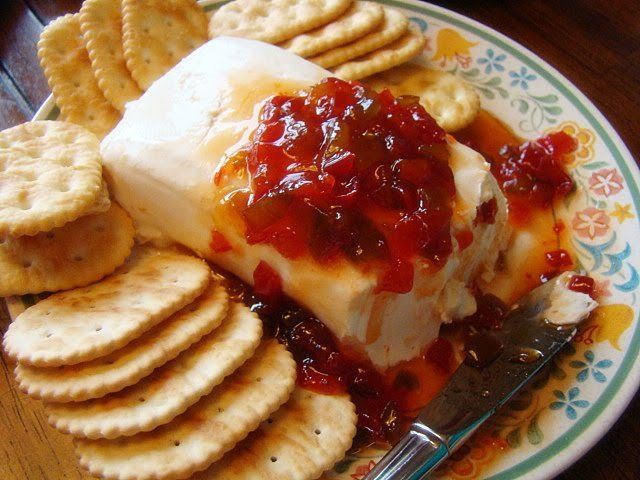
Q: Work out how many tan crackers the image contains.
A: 15